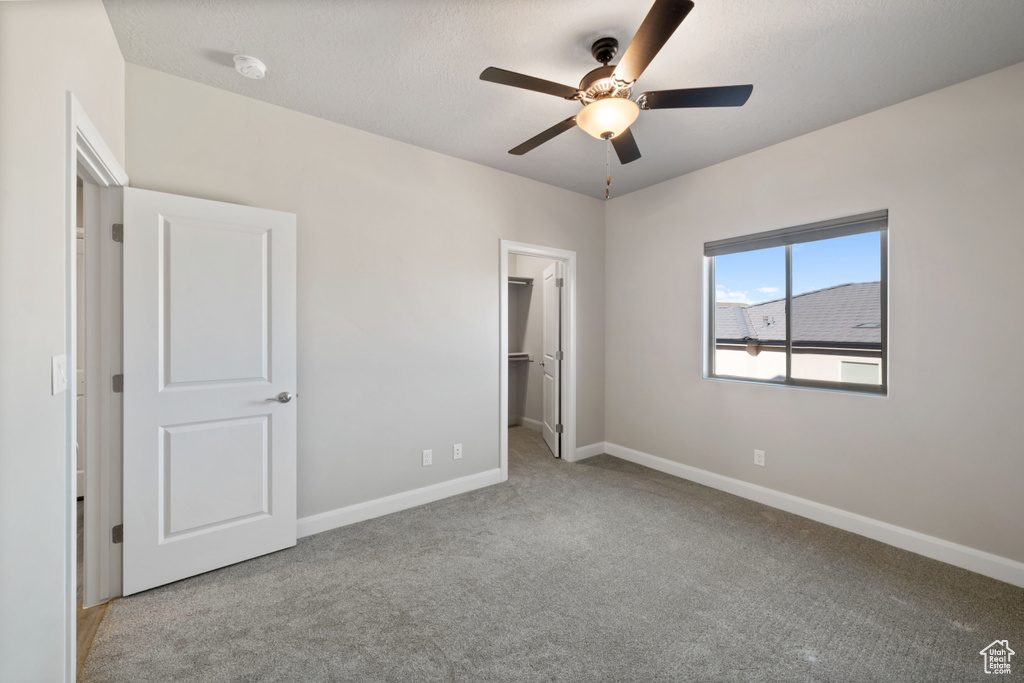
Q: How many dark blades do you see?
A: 5